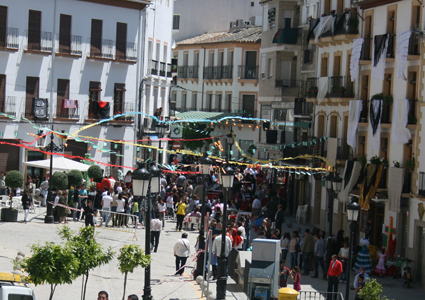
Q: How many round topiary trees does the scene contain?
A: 4